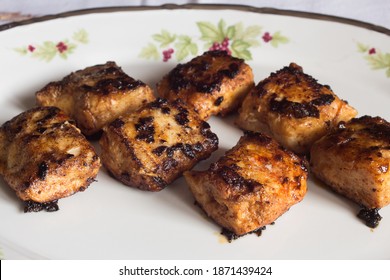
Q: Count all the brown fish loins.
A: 7